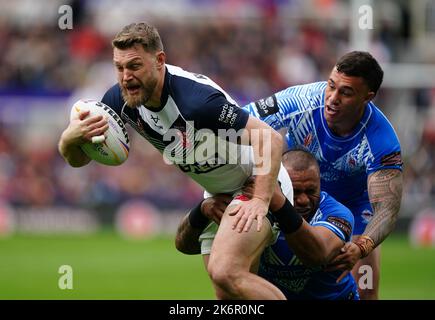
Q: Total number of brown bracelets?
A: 1